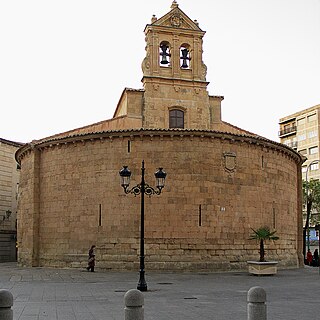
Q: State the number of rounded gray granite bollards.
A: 3